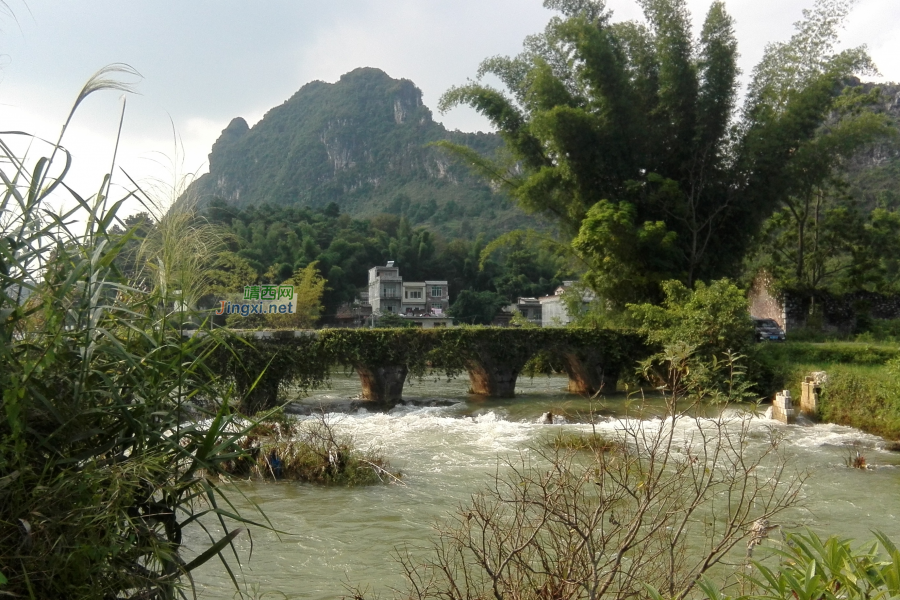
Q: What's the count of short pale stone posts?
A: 2